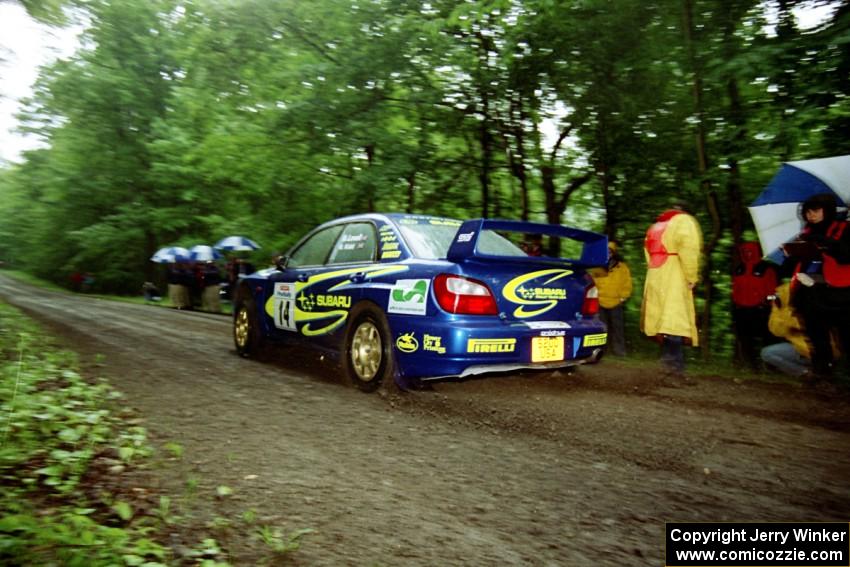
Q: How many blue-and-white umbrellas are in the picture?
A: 4